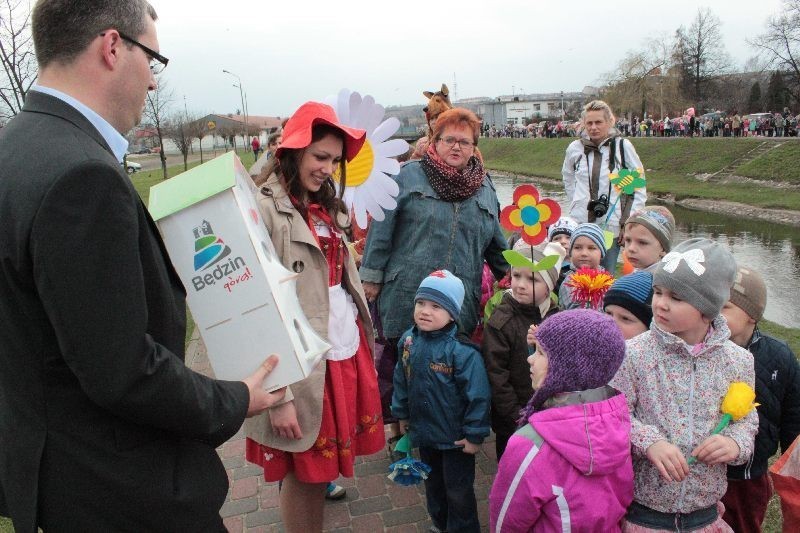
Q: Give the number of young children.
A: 9